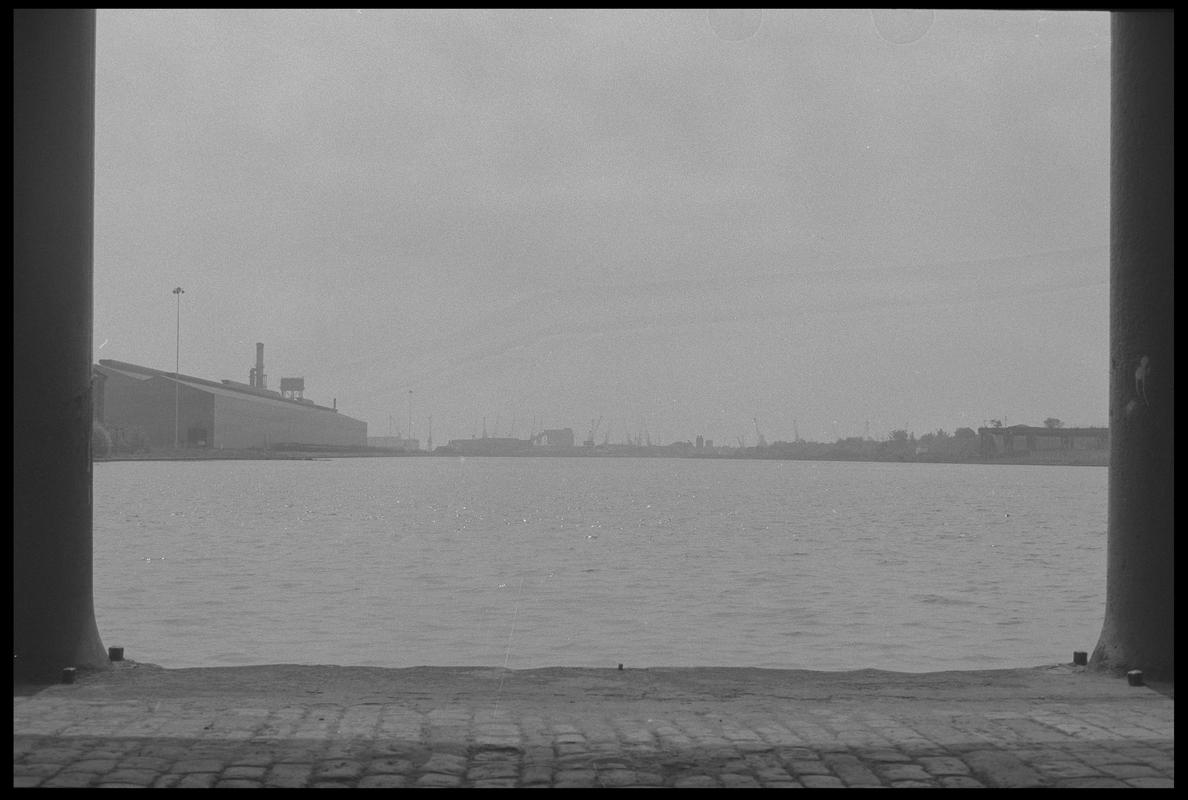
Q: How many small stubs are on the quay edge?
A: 5